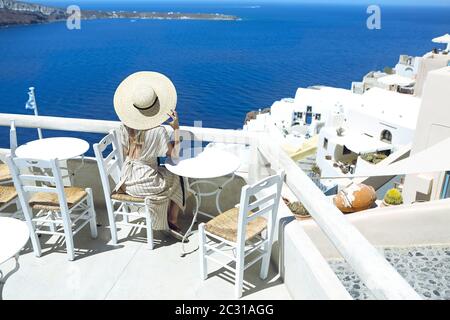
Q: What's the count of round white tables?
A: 3